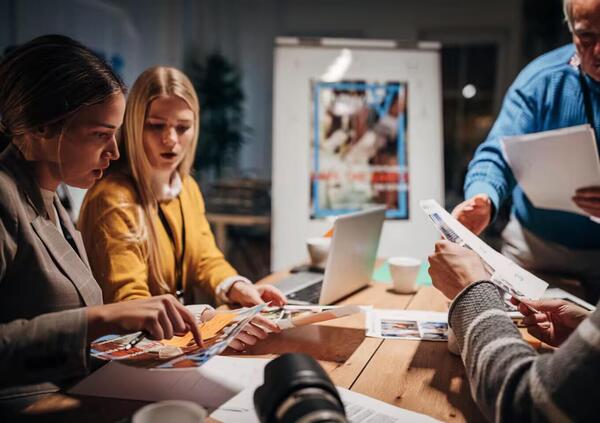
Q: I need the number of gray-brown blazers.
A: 1